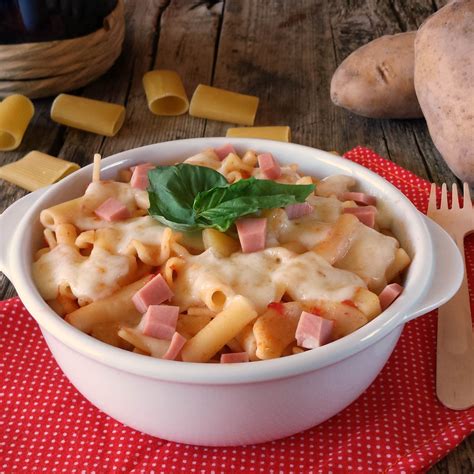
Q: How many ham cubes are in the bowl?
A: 14